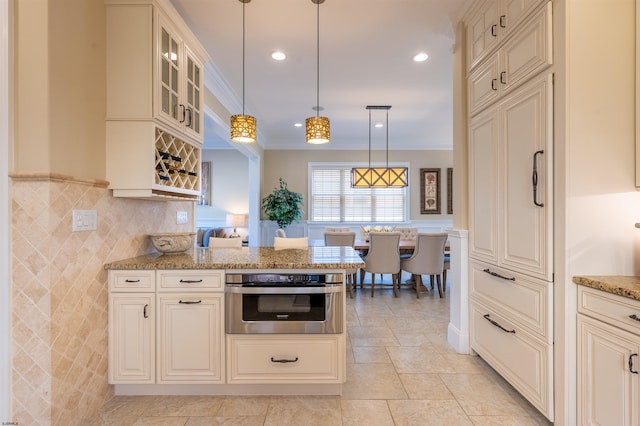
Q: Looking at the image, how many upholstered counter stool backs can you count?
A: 2